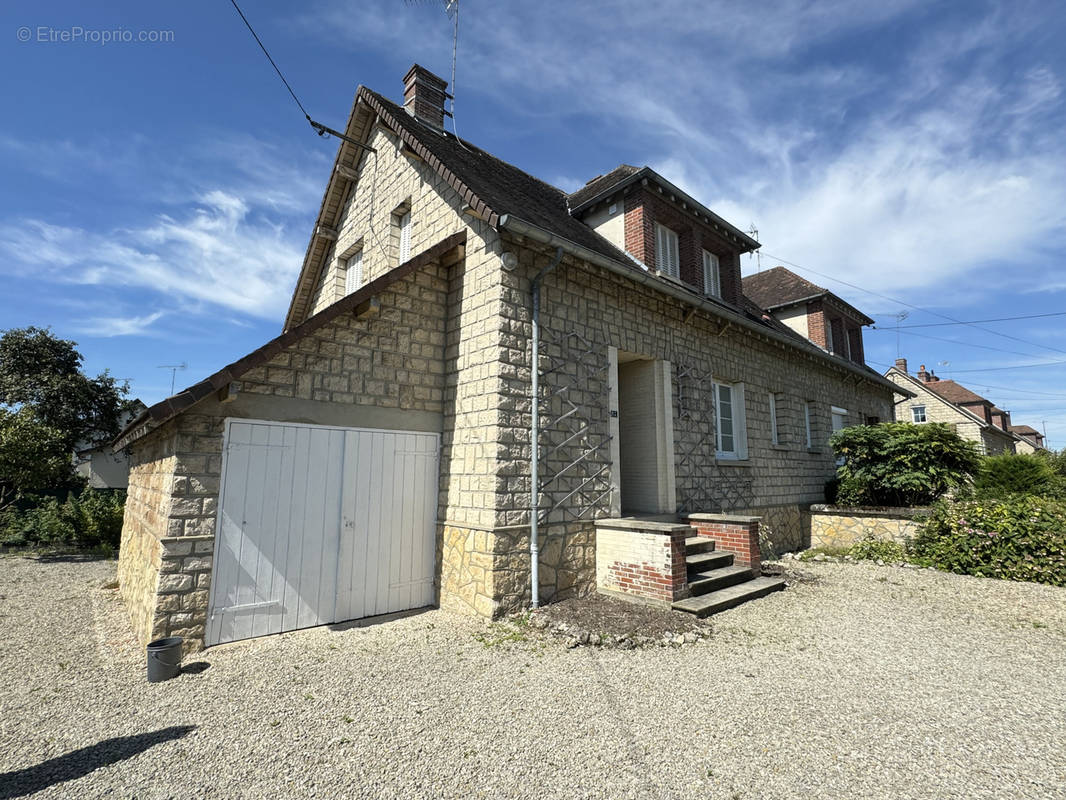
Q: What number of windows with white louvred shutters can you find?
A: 4